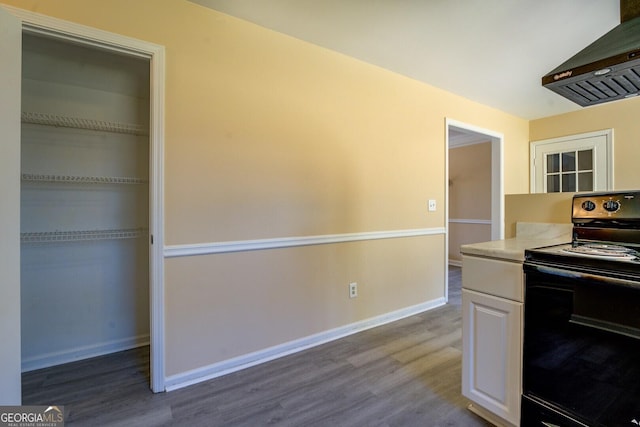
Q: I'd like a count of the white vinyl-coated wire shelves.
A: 3